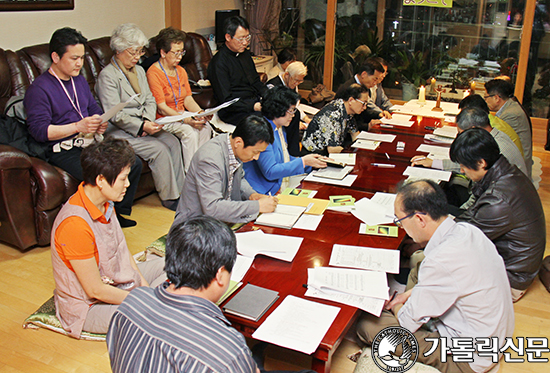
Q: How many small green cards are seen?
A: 3